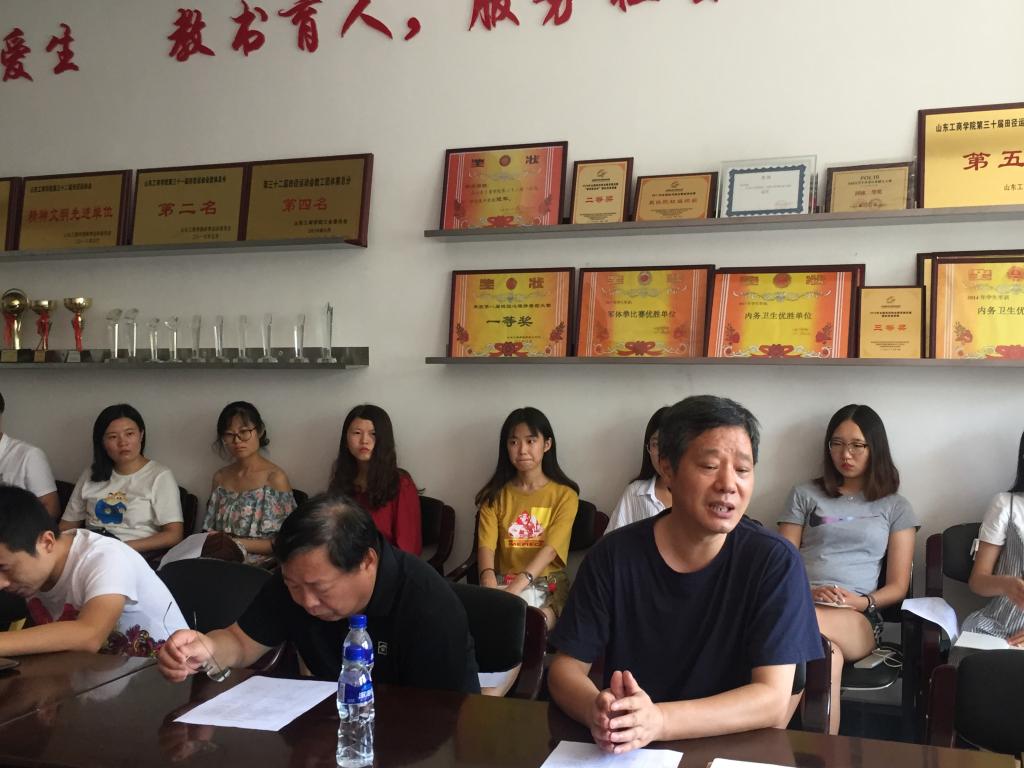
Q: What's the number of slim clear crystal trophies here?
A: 10